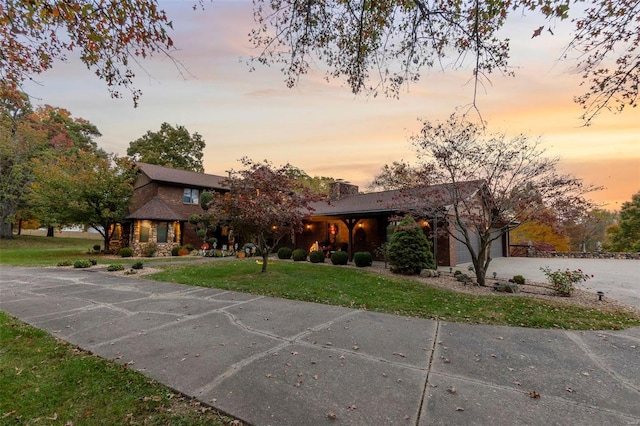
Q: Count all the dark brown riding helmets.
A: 0